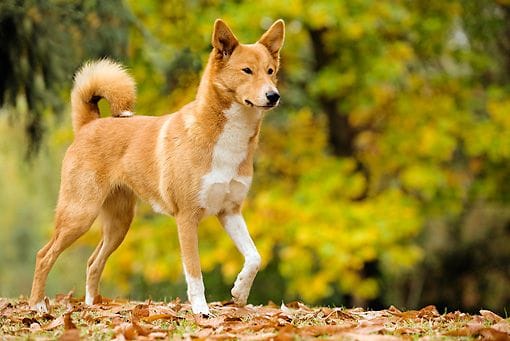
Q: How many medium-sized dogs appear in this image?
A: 1